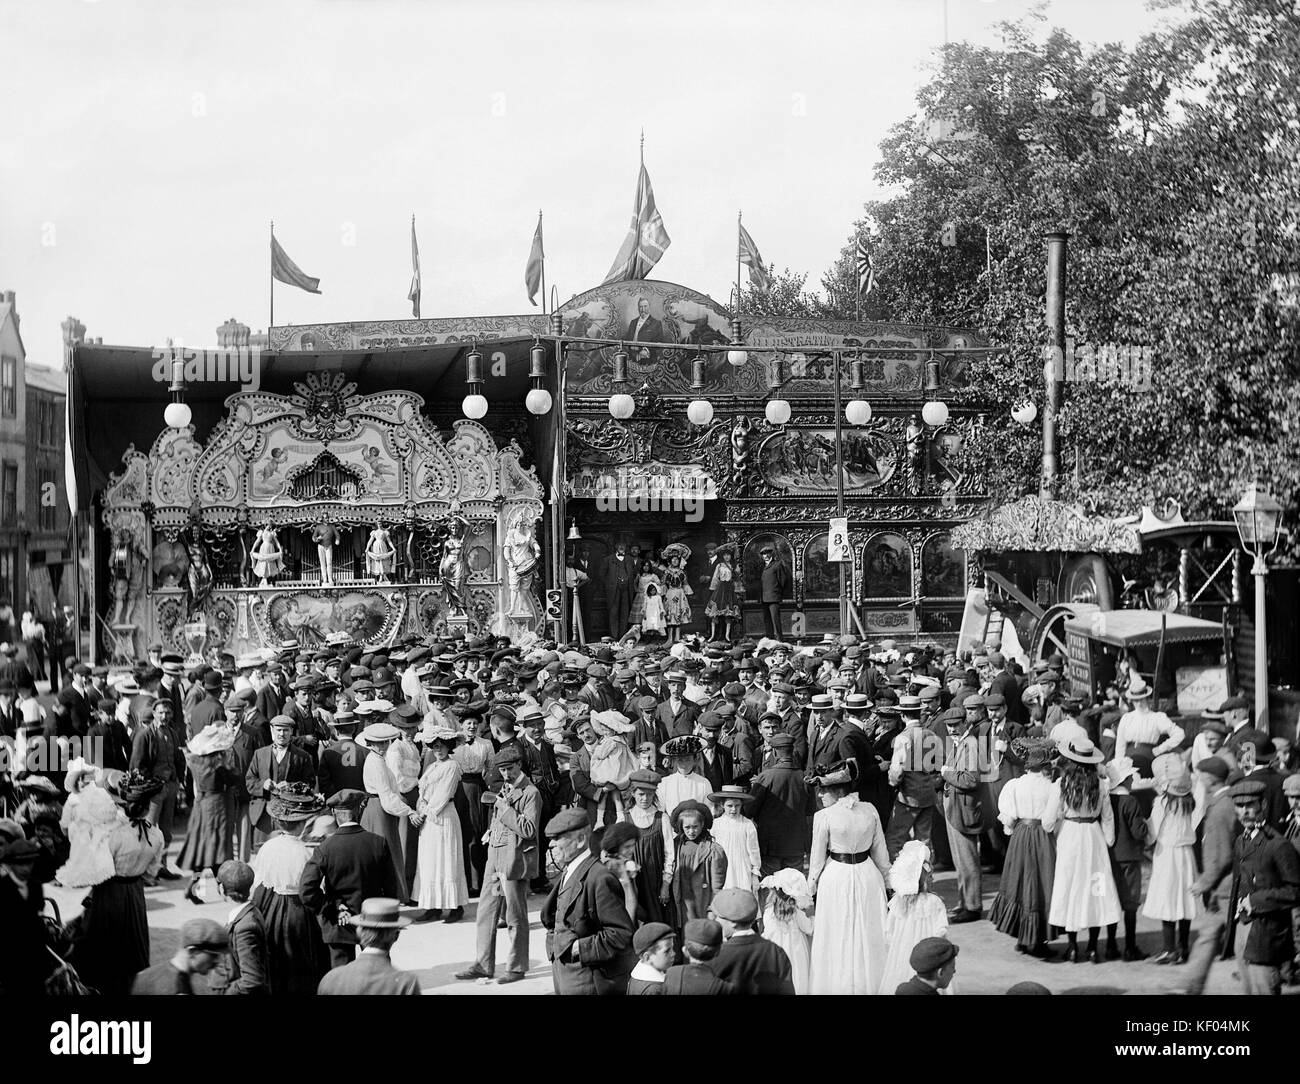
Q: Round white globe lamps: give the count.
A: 10